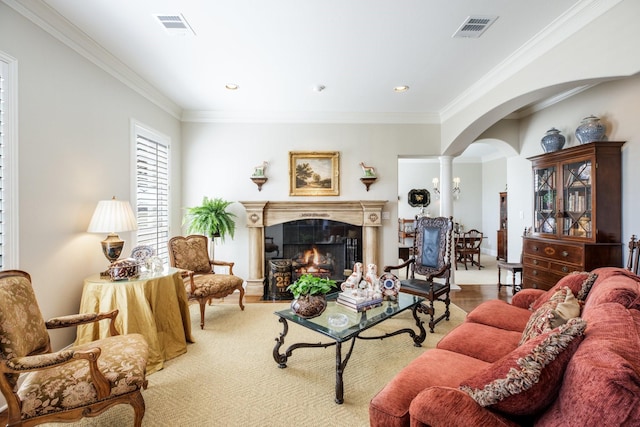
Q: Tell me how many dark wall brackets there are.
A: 2